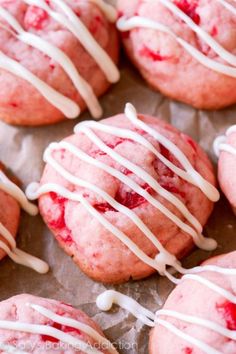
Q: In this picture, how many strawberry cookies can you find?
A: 7